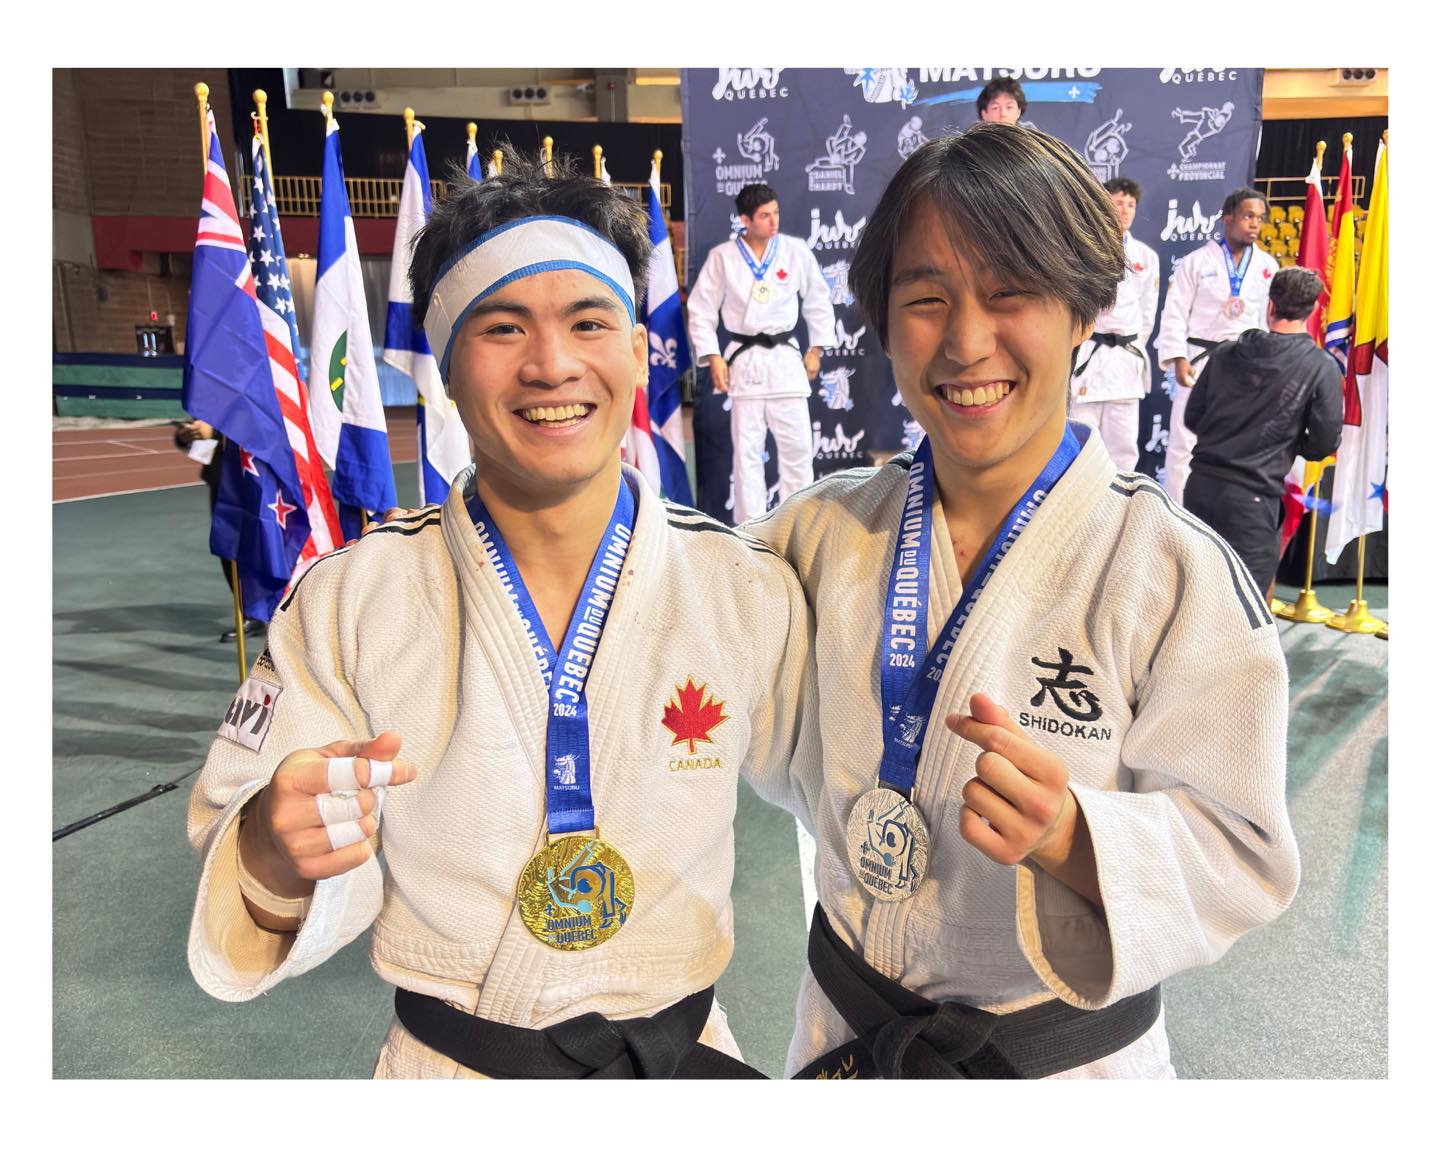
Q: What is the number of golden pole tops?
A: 12